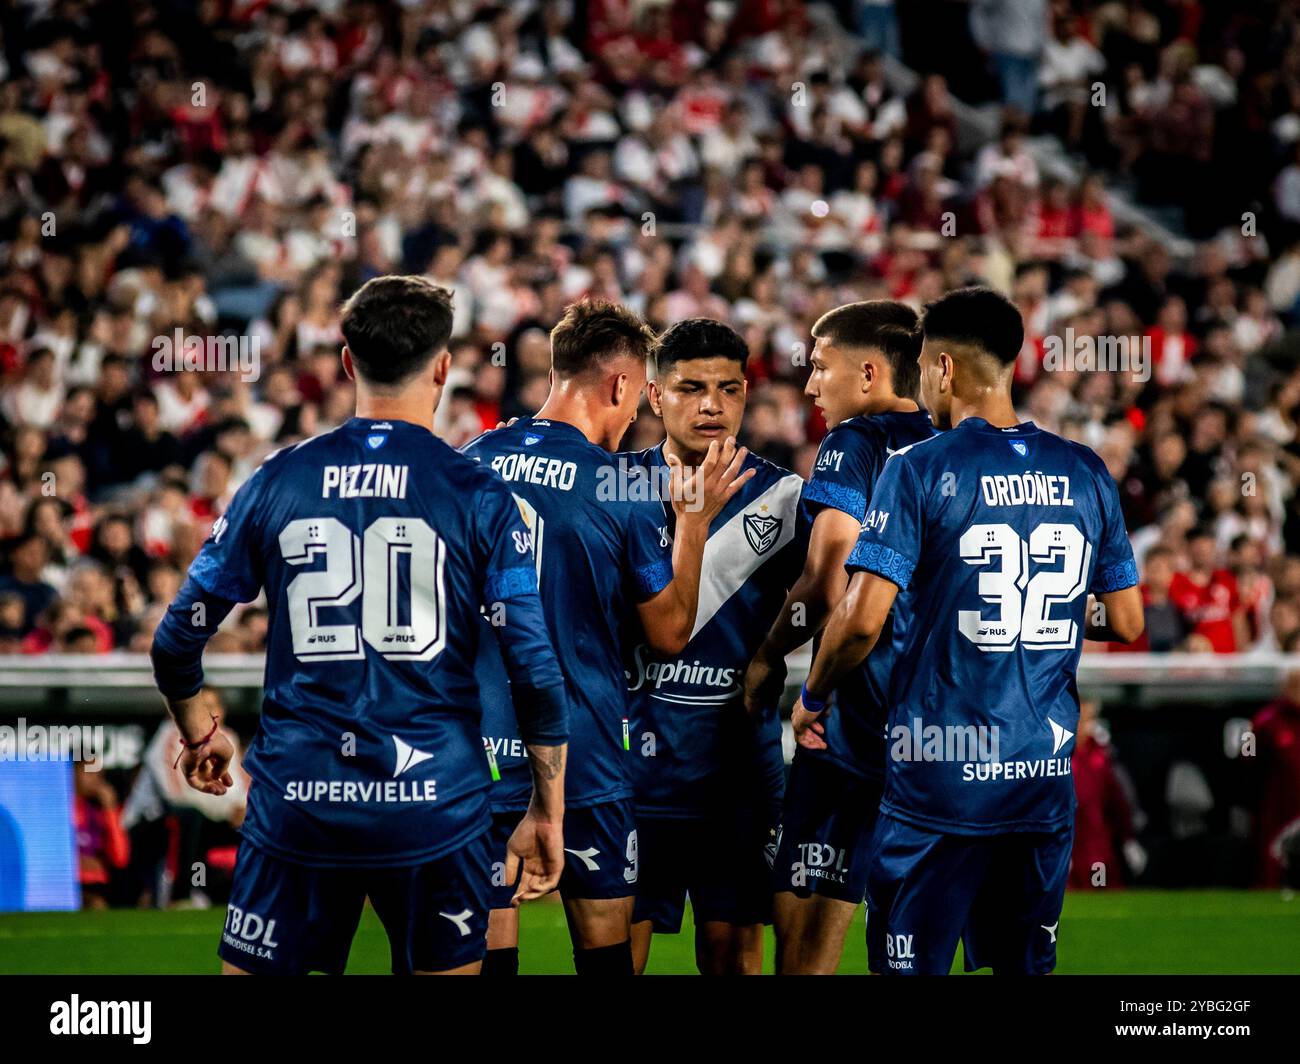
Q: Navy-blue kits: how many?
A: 5